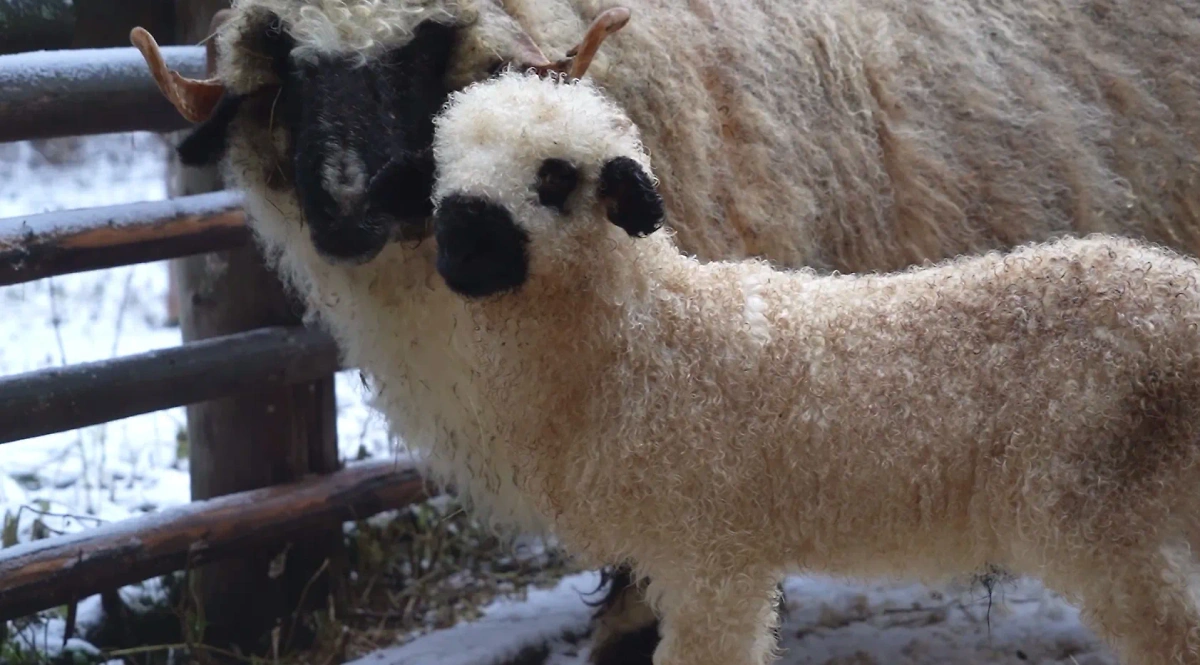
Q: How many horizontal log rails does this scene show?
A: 4